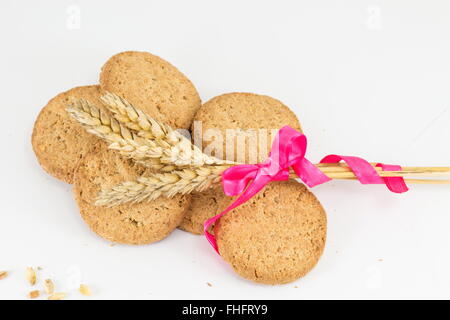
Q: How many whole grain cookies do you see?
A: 6